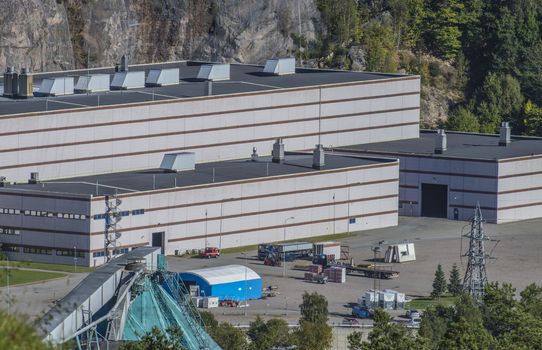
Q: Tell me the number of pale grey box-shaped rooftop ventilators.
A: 7